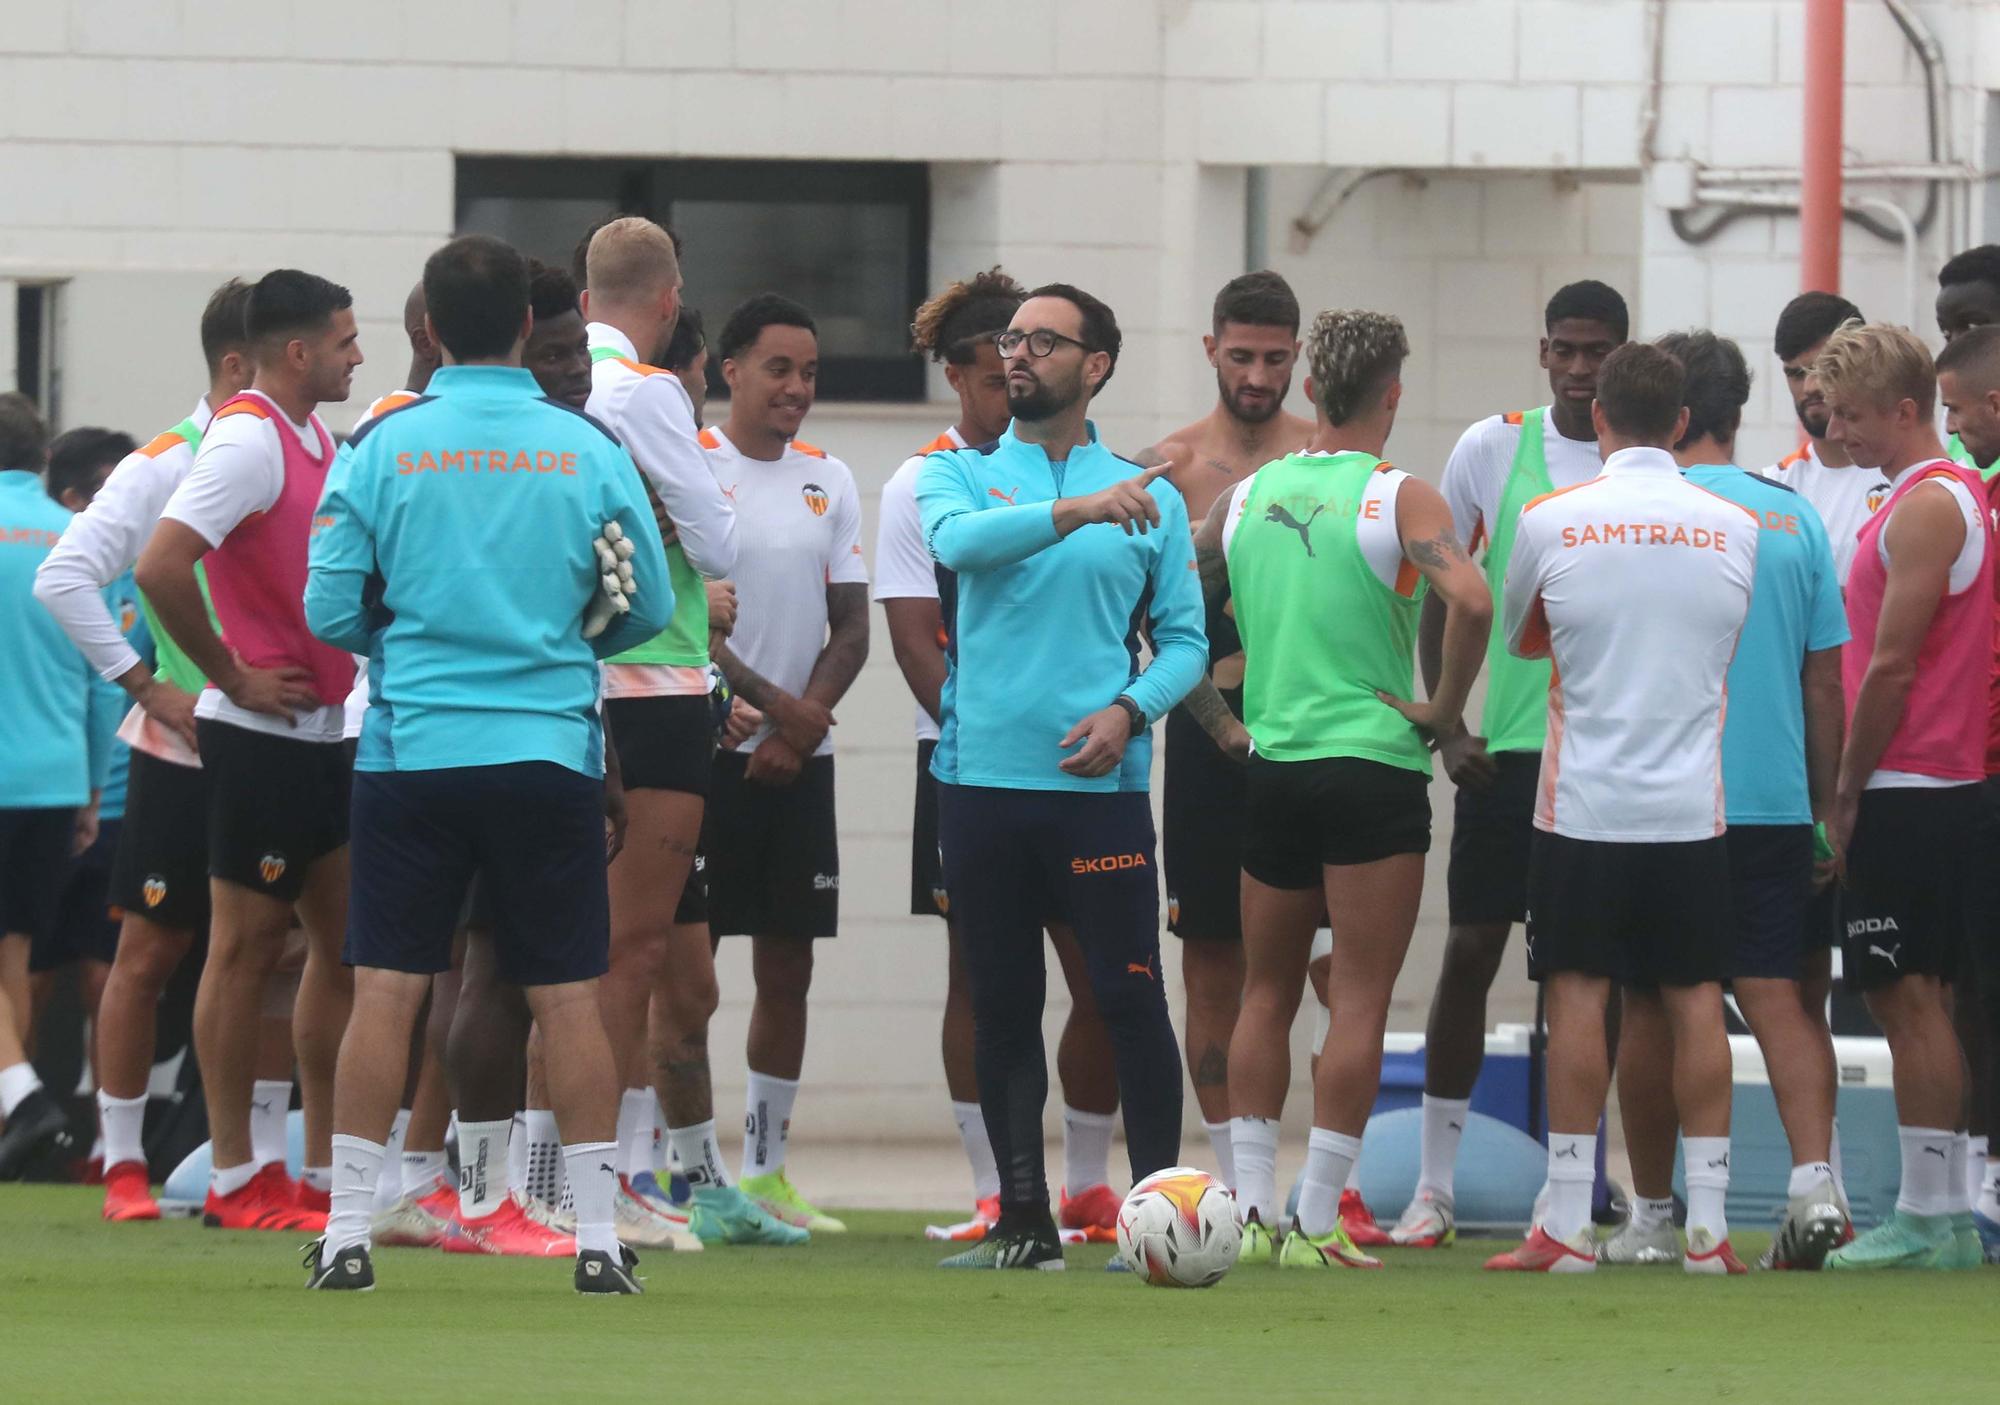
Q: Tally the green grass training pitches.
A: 1